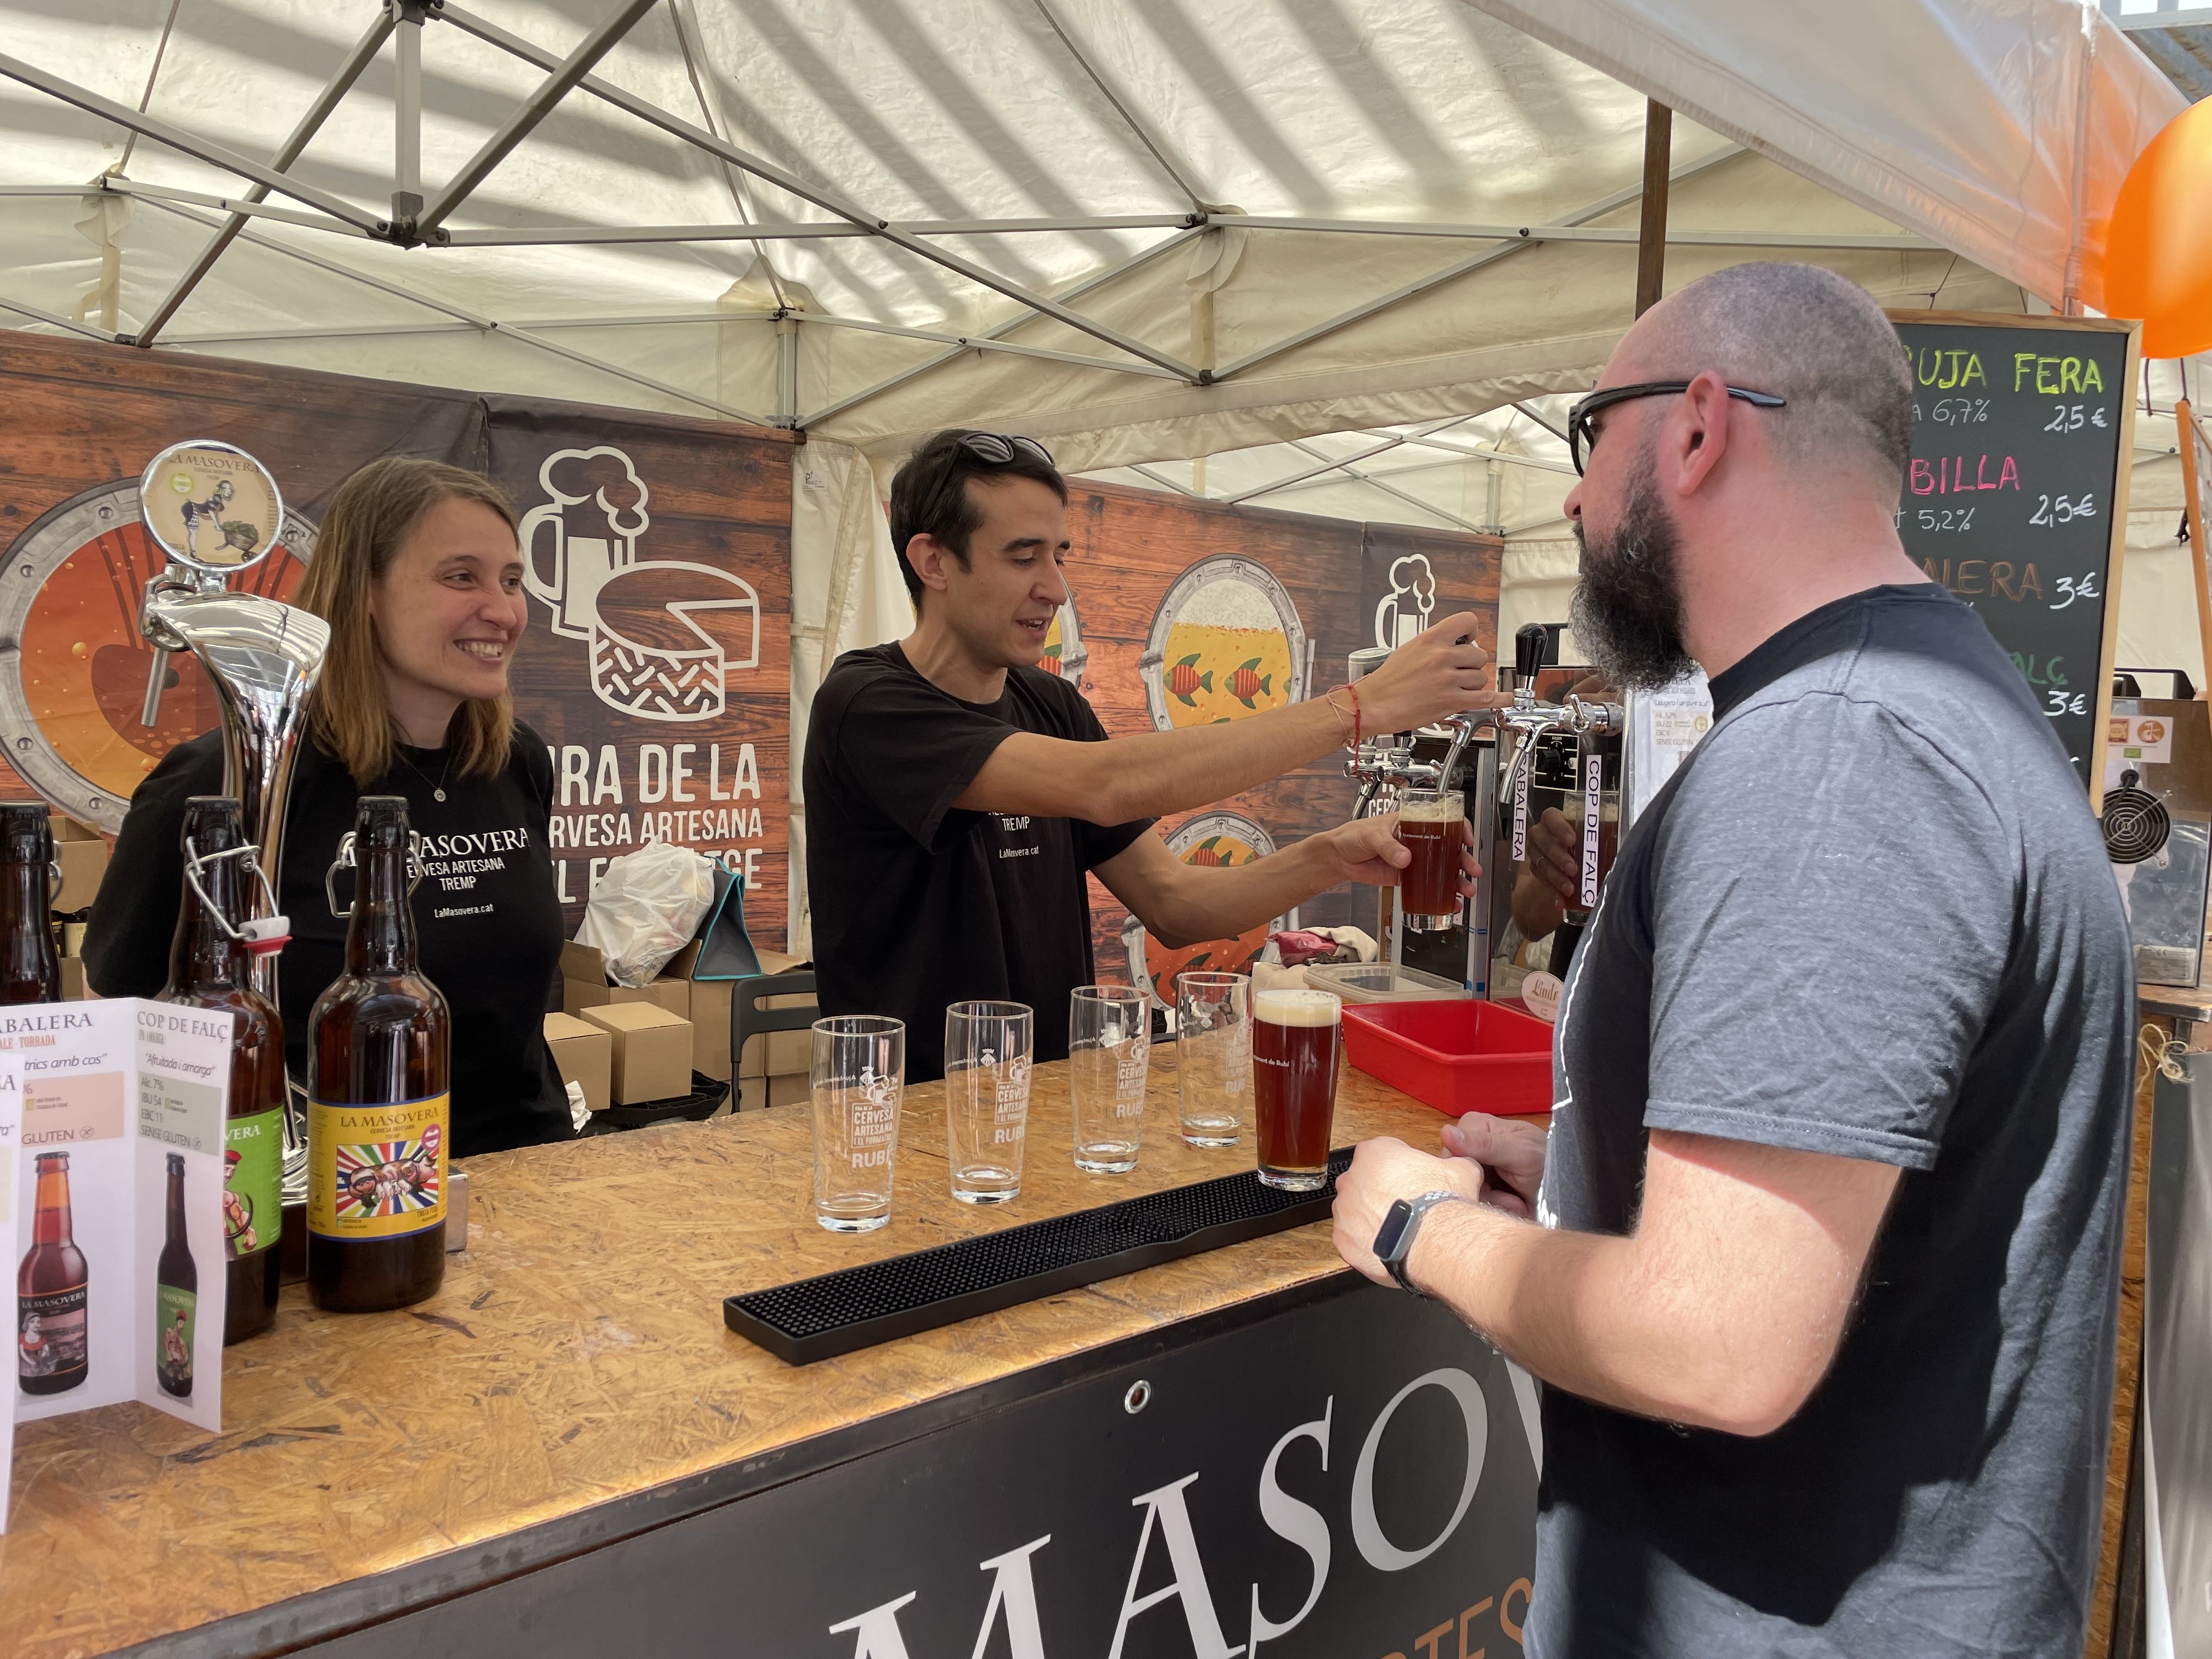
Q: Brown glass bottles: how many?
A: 3